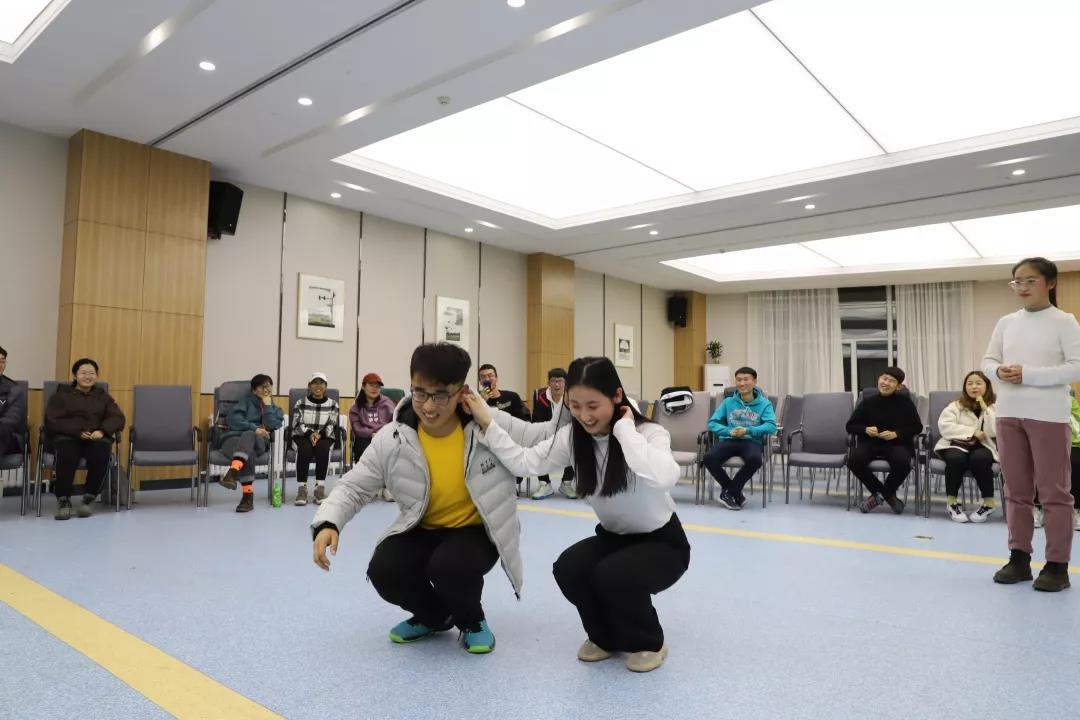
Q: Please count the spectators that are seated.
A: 11